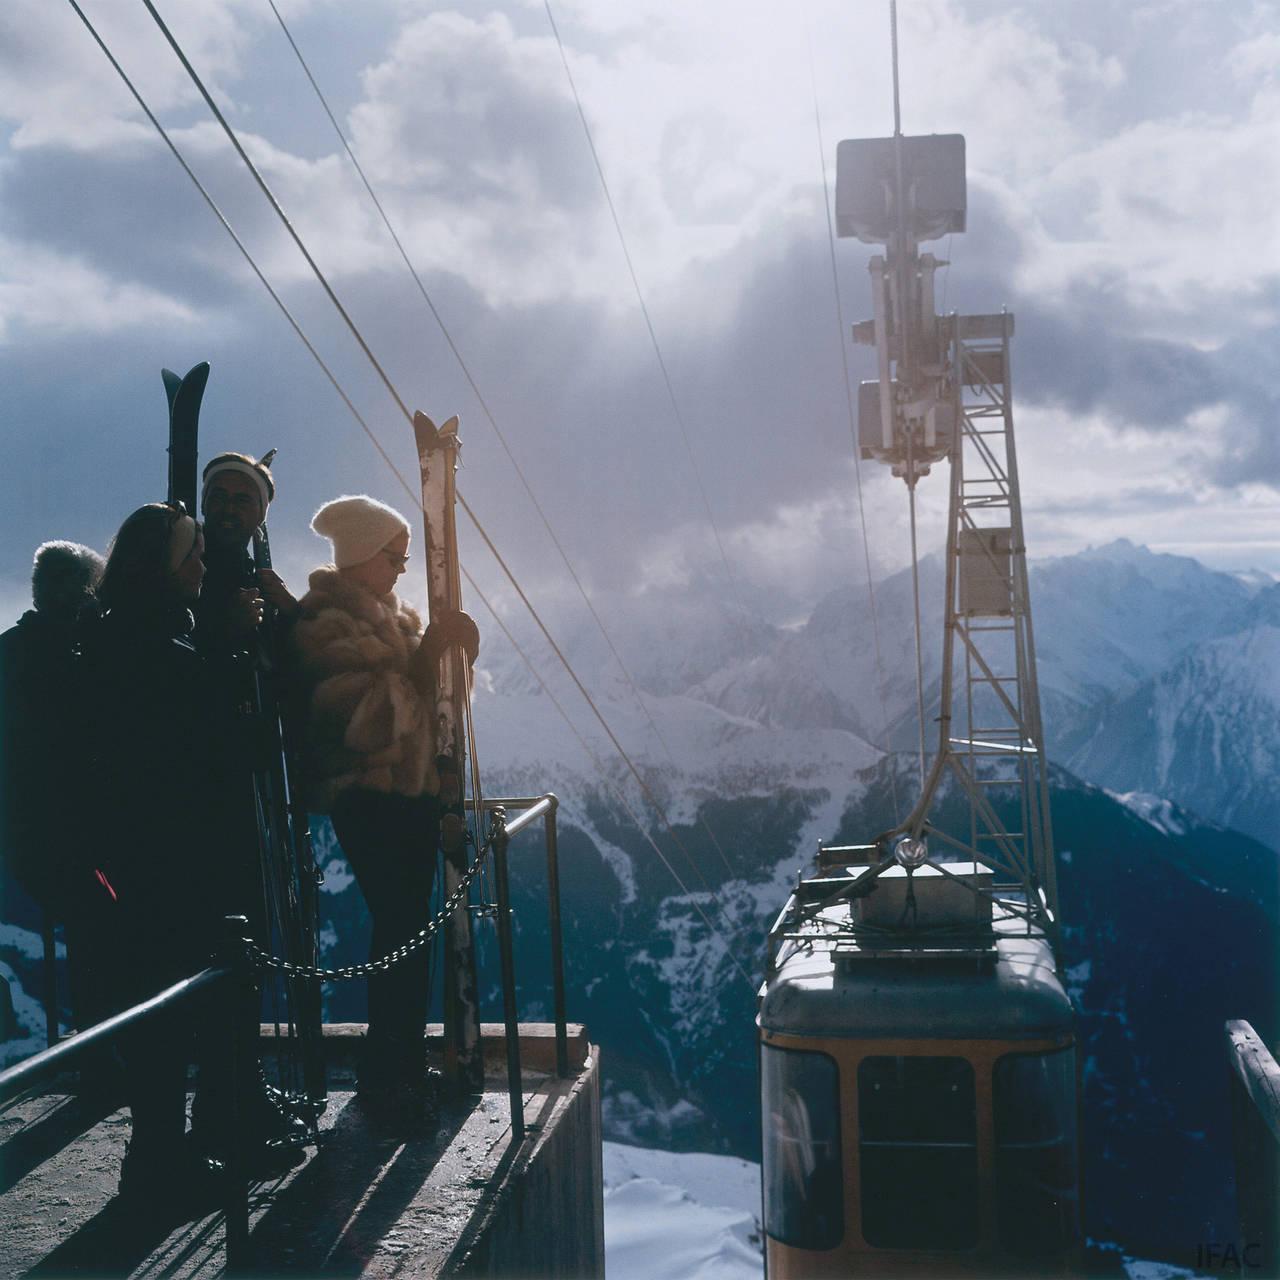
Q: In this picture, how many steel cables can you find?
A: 6